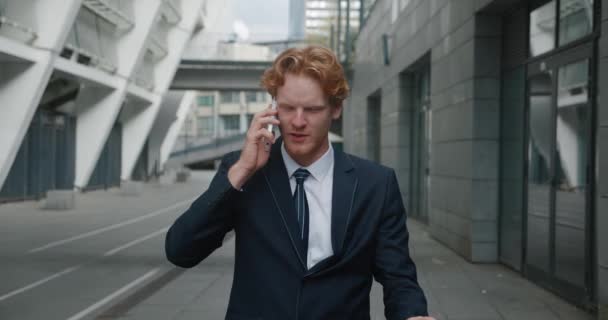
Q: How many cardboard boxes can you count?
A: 0